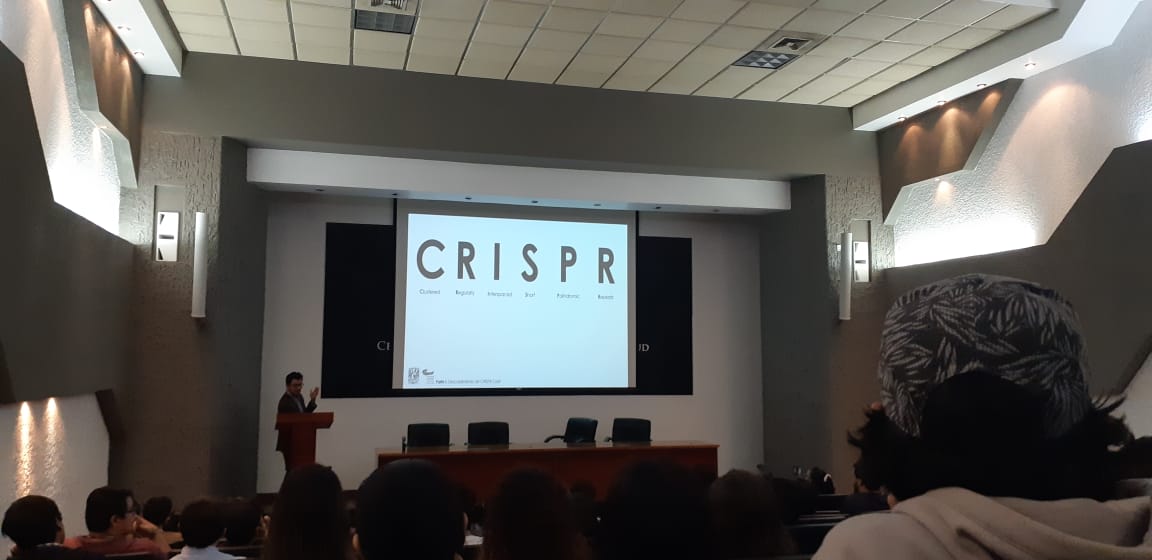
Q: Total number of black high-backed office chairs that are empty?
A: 4